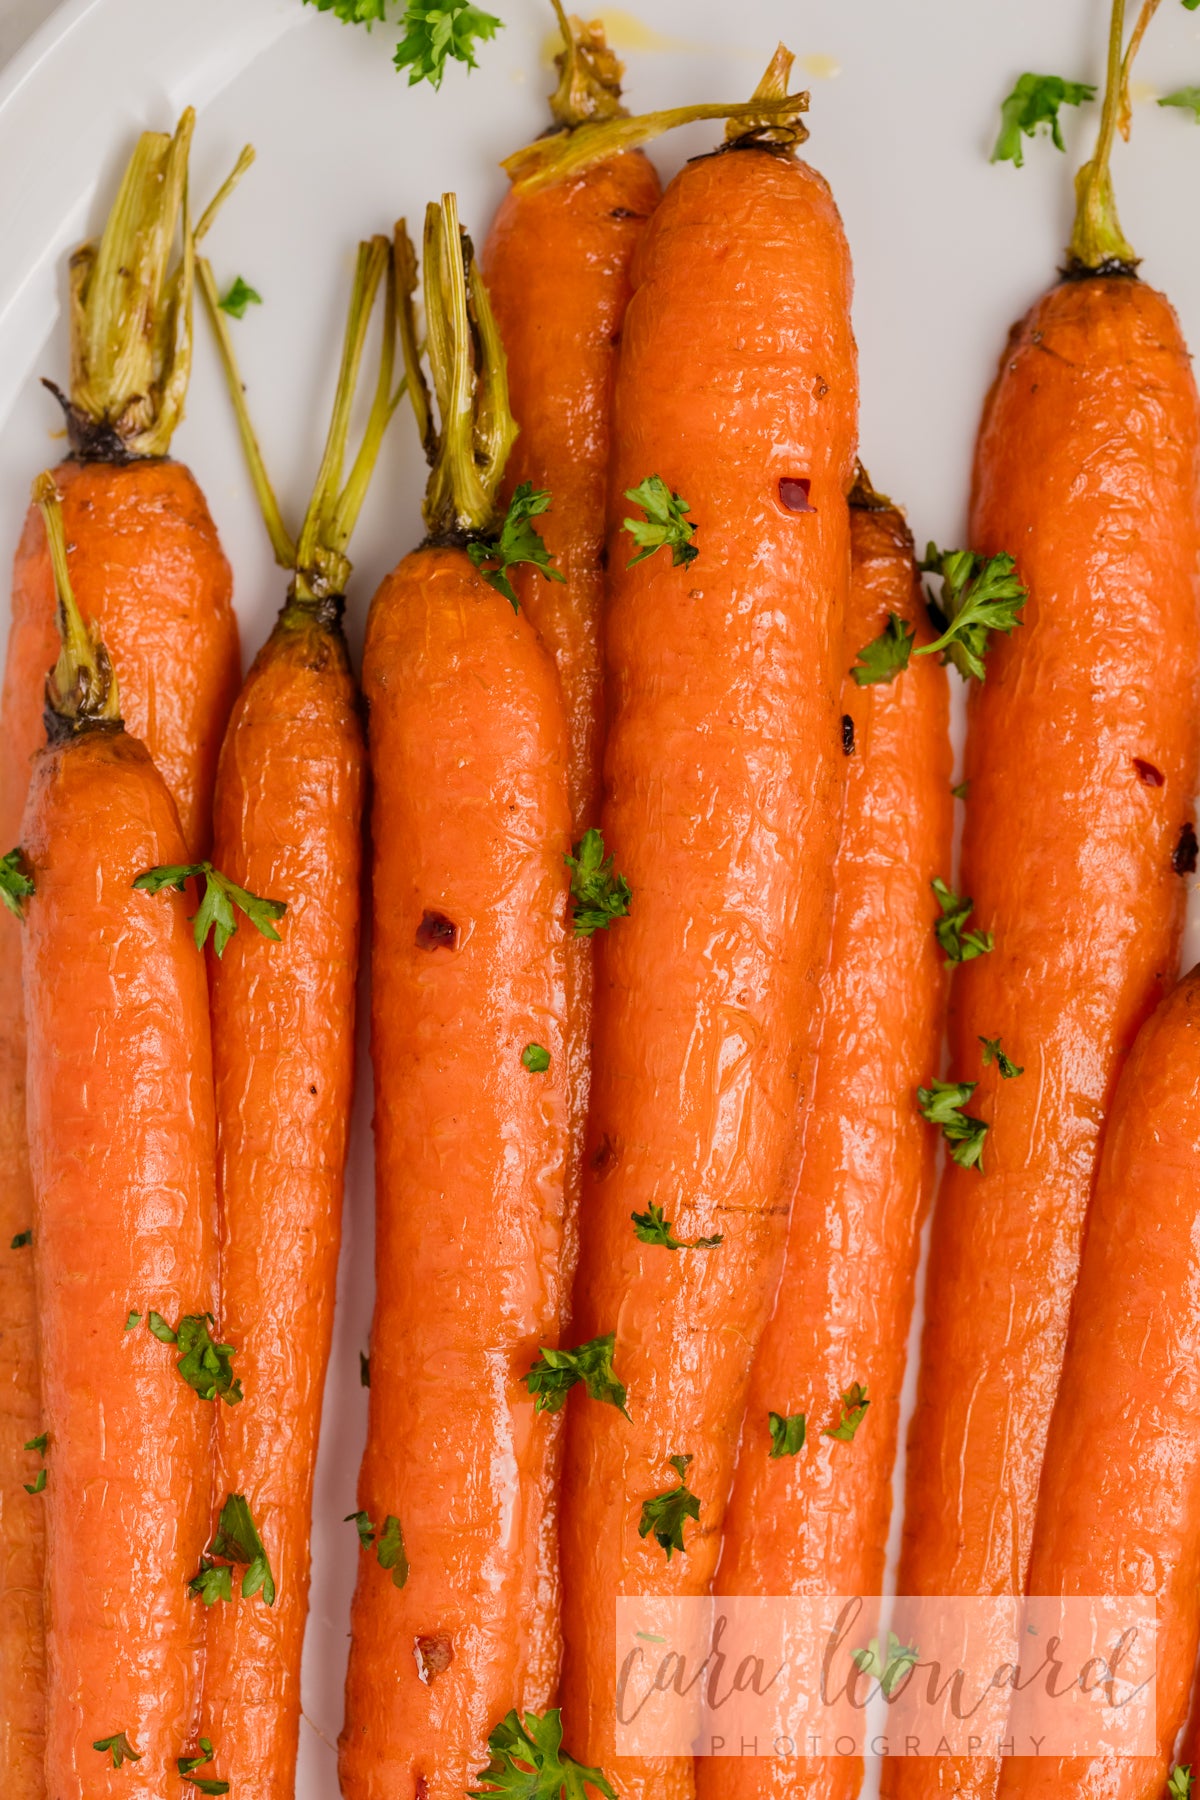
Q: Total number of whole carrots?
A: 9